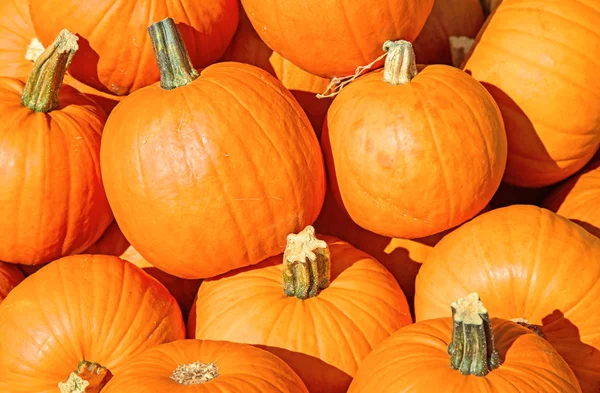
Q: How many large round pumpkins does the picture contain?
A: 11